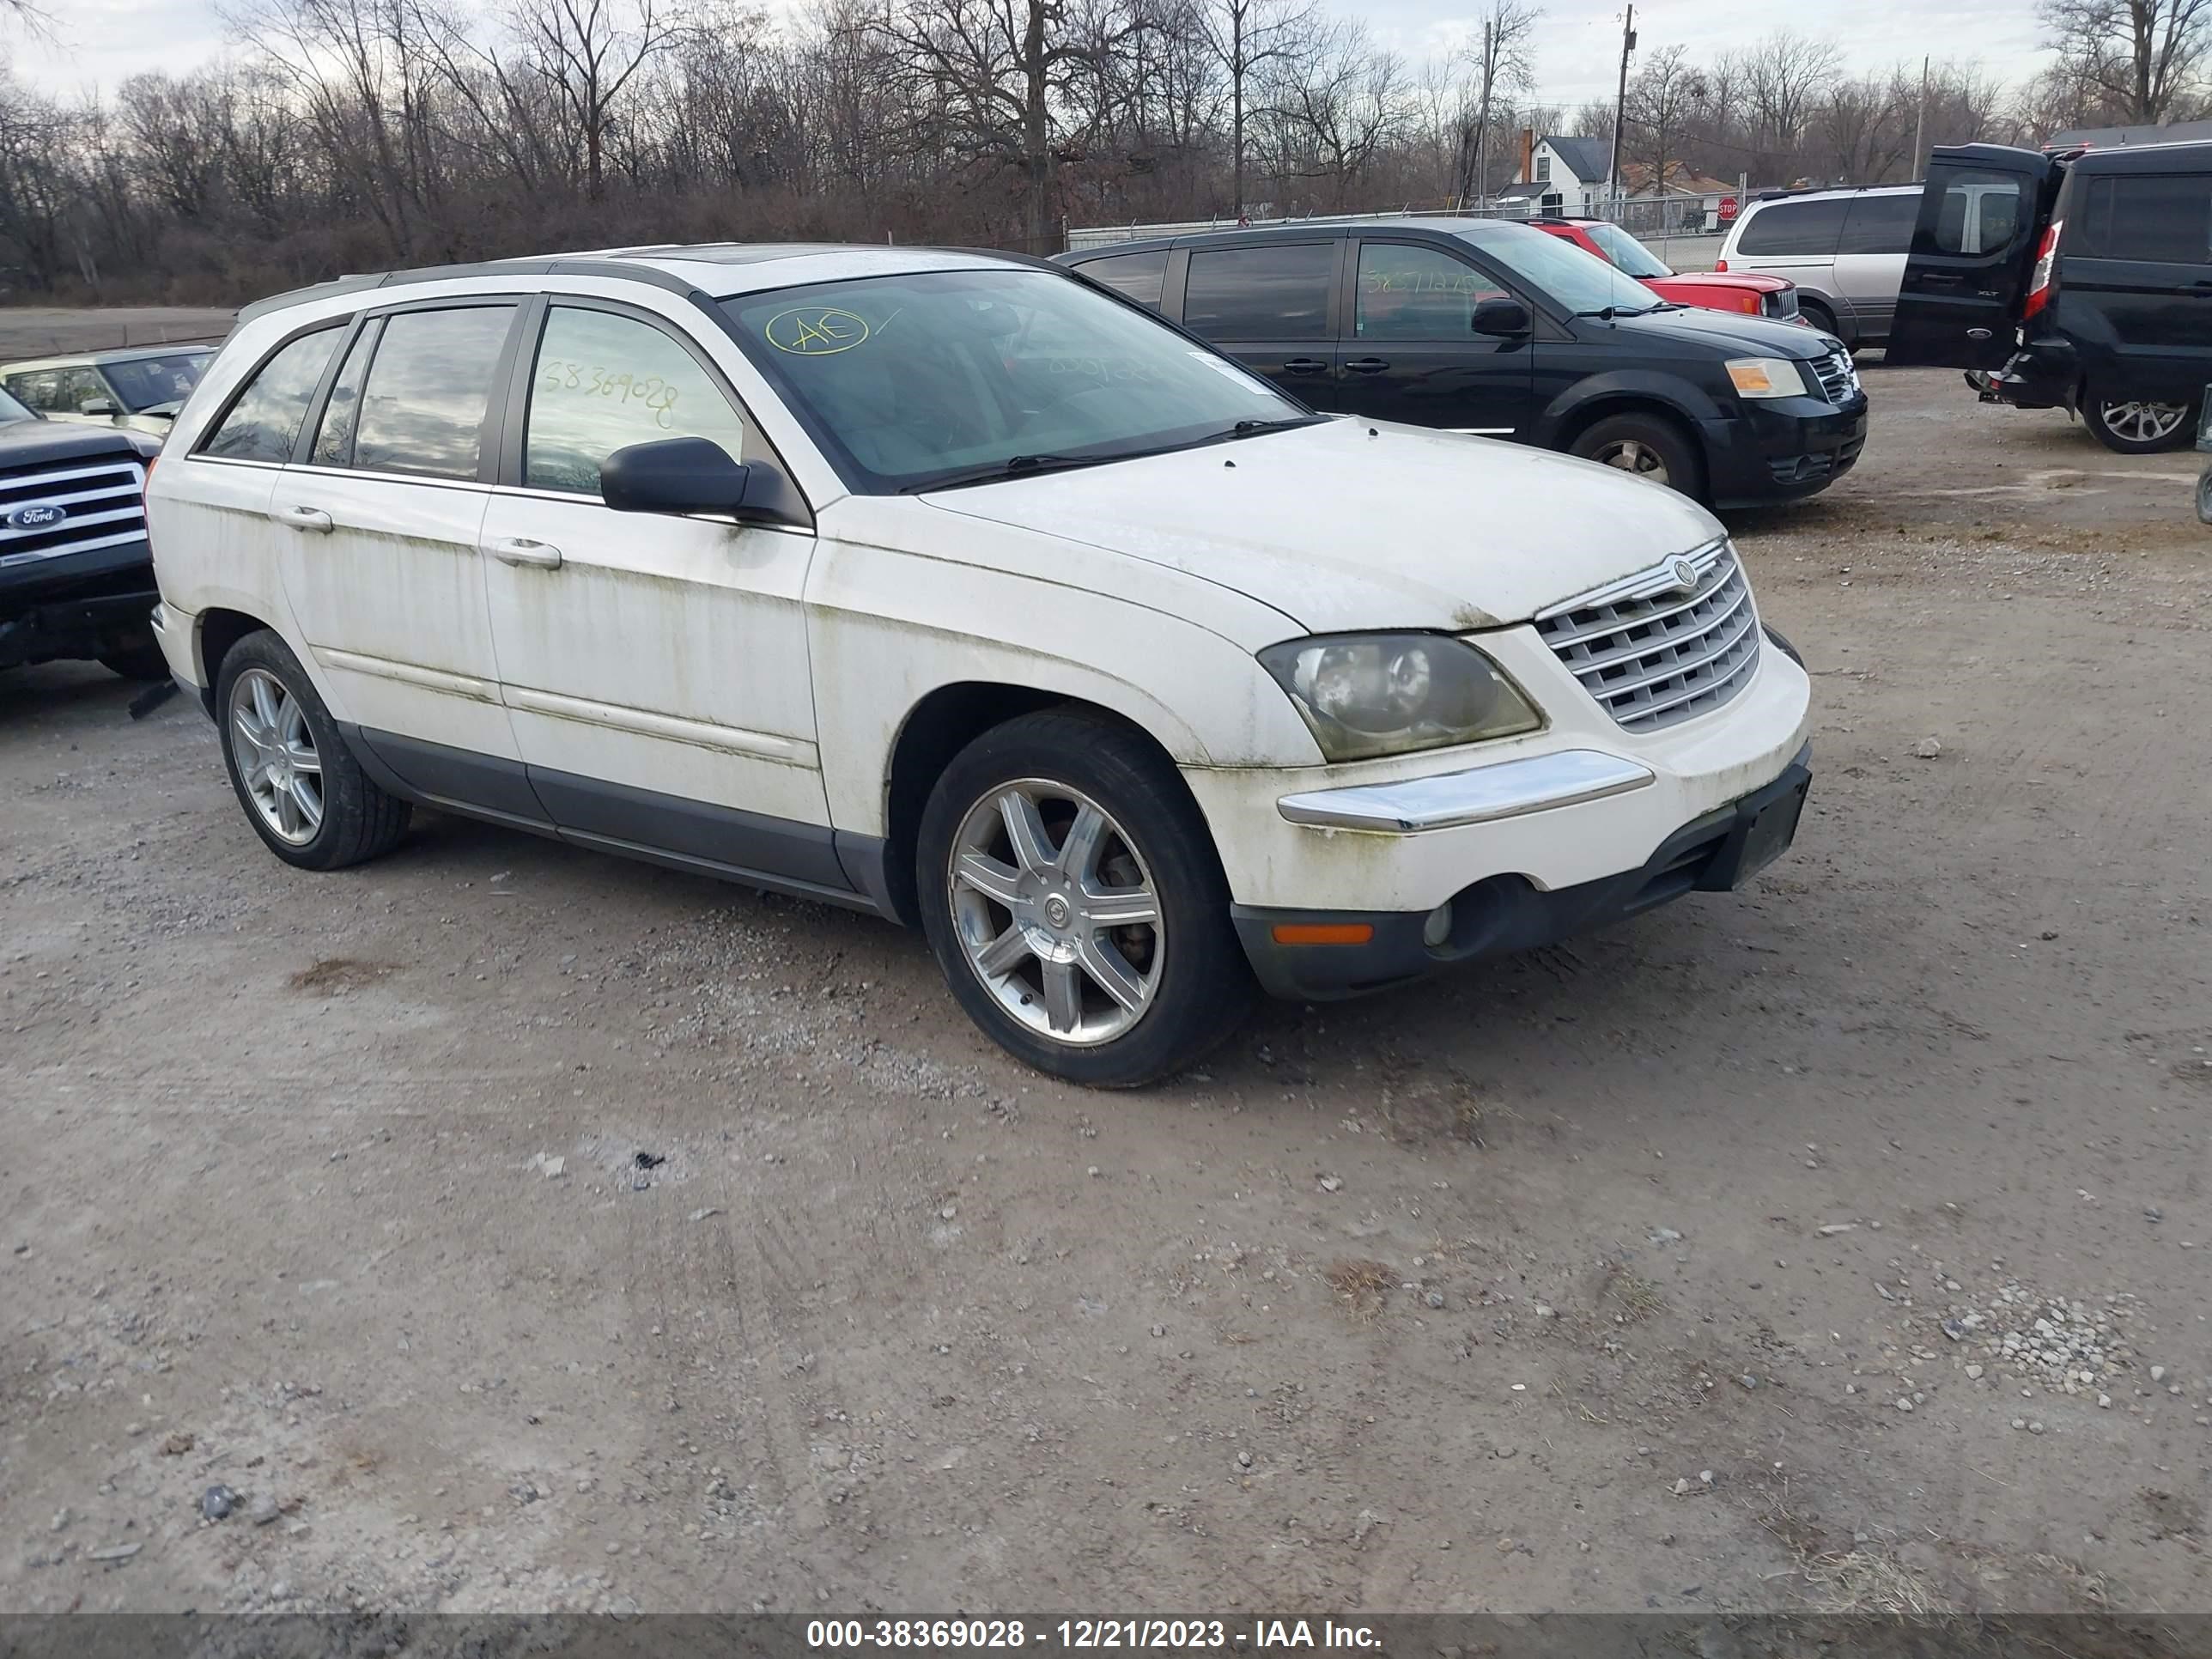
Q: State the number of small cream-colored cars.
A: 1